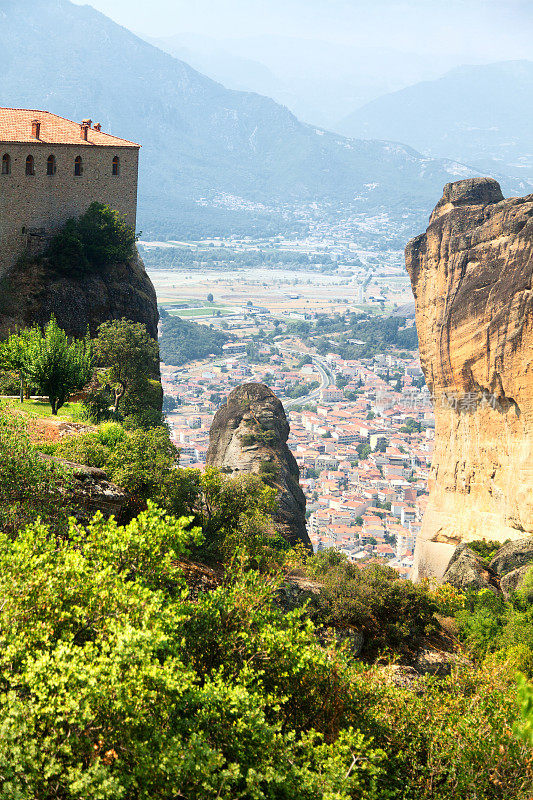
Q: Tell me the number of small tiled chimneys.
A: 4